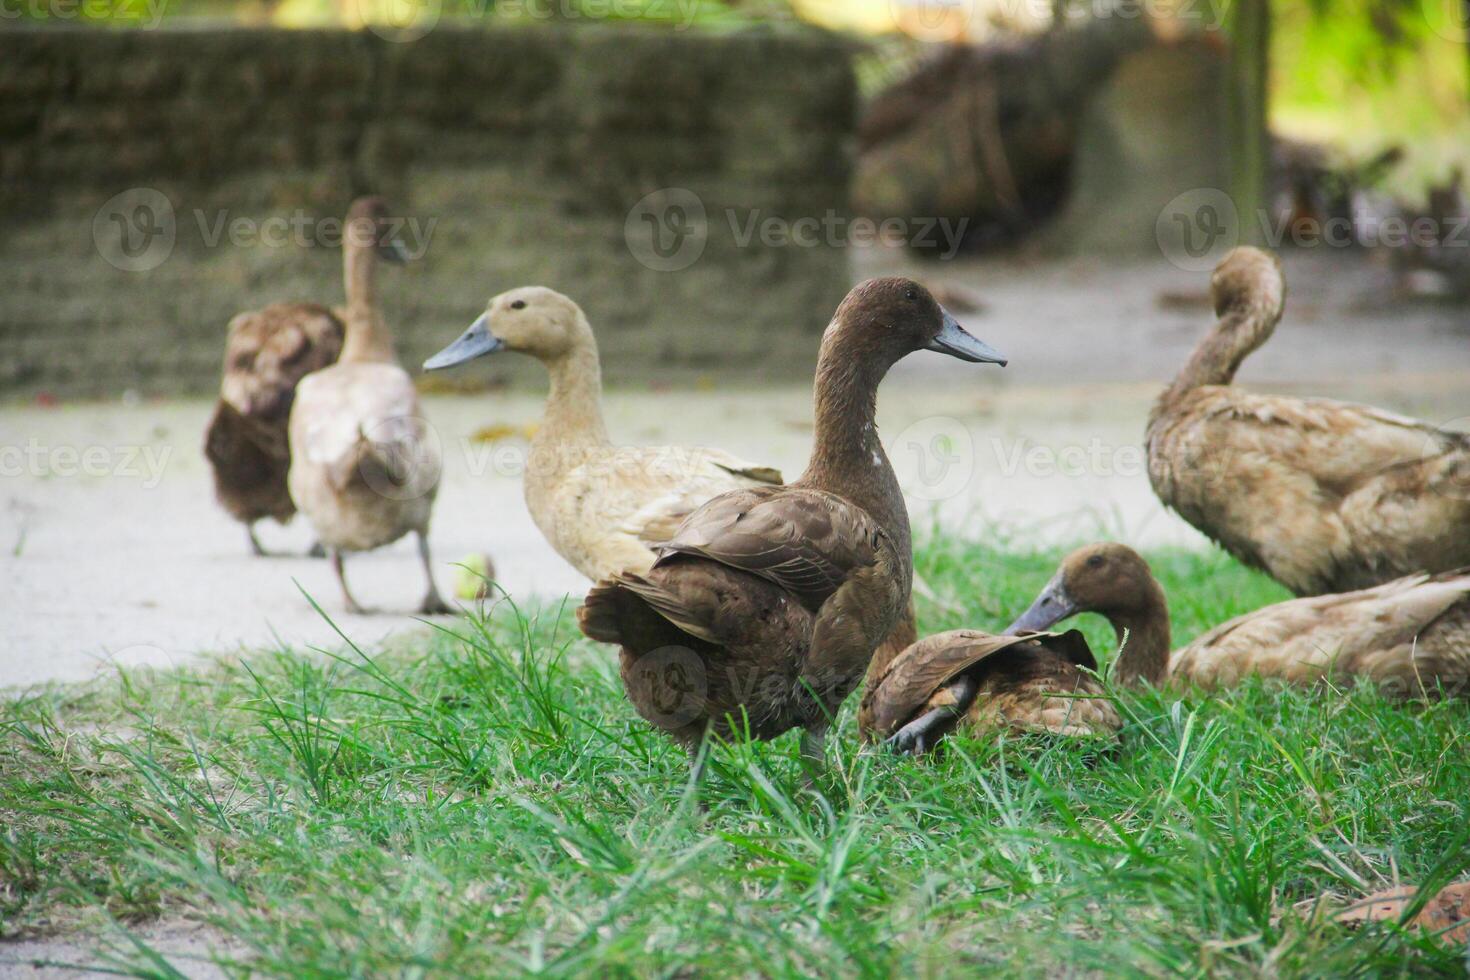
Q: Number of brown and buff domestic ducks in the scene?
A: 7